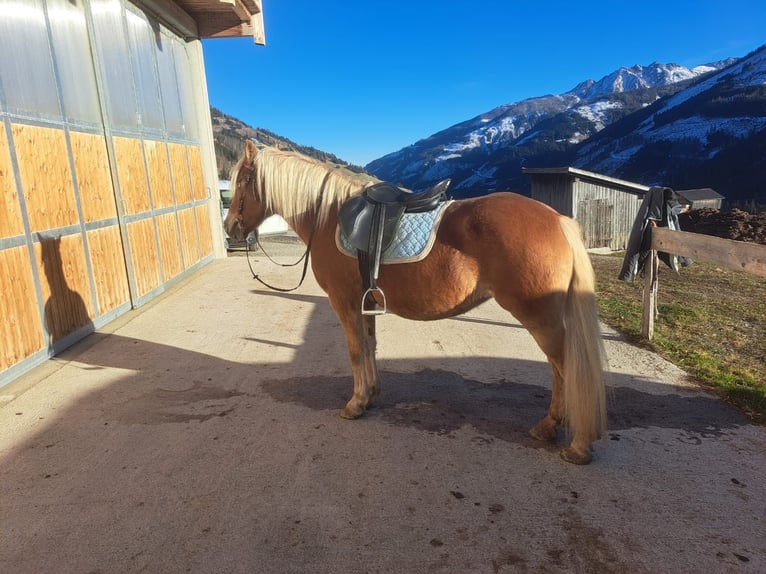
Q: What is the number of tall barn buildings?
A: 1